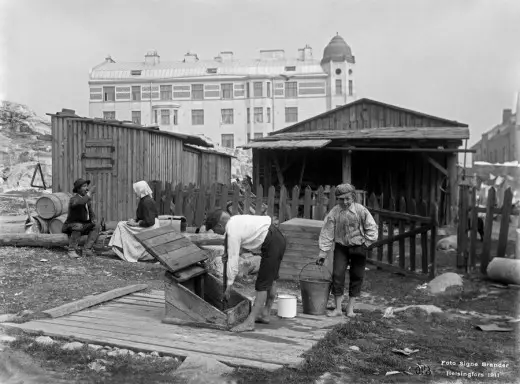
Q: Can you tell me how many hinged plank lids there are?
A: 1